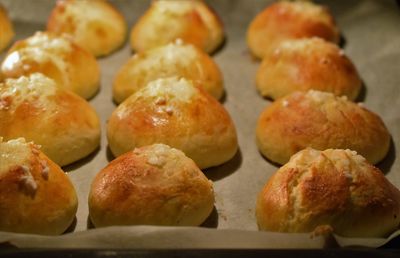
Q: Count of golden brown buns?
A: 13